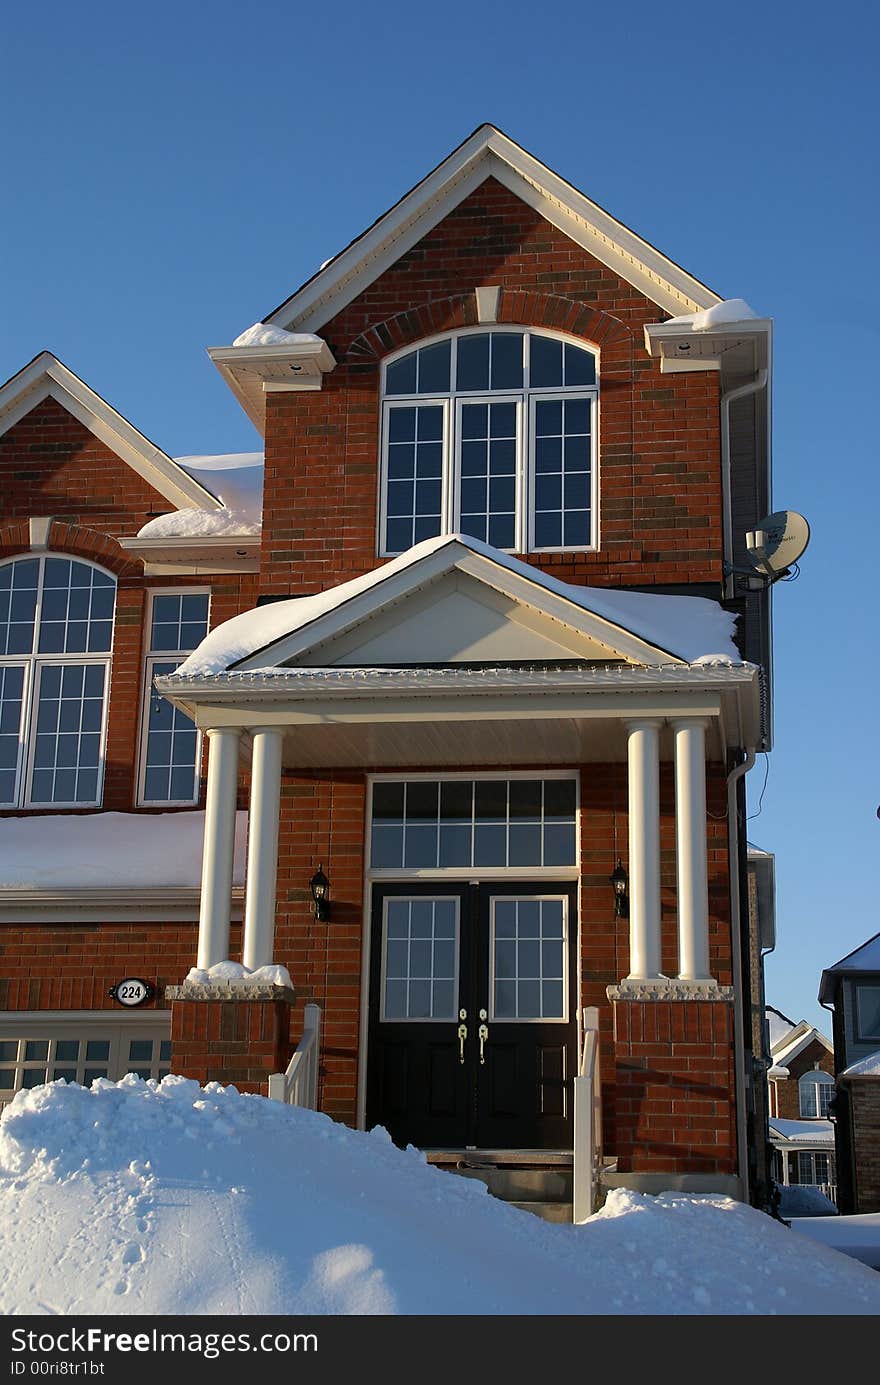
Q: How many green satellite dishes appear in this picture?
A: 0